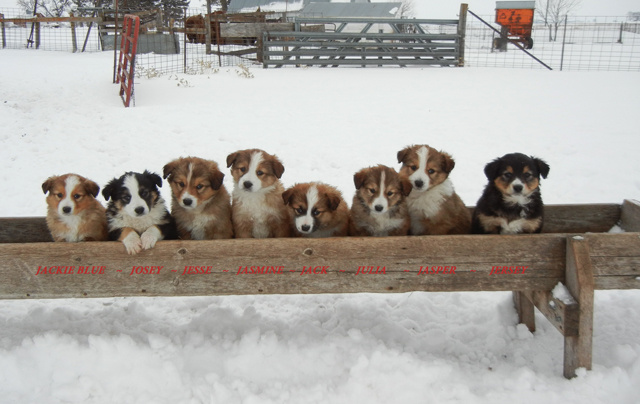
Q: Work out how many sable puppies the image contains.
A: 6